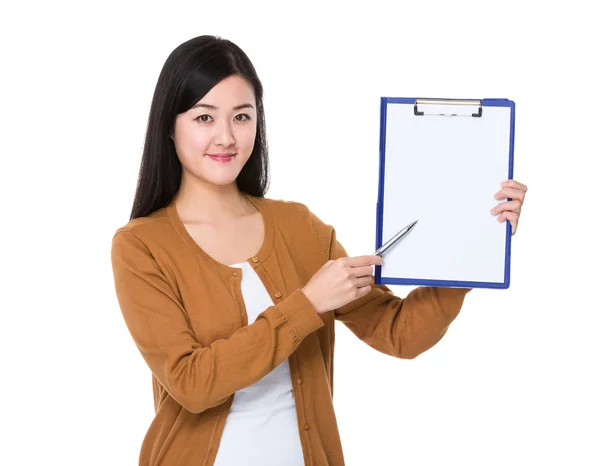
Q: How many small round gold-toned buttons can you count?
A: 4